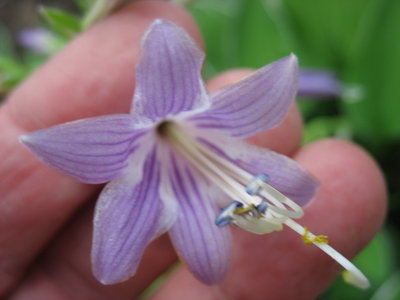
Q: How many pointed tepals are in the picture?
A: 6